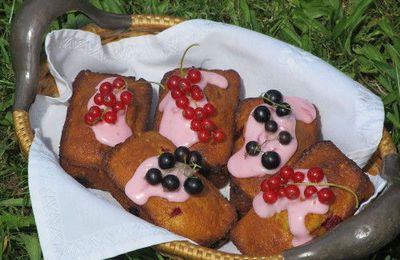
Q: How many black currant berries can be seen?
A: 13